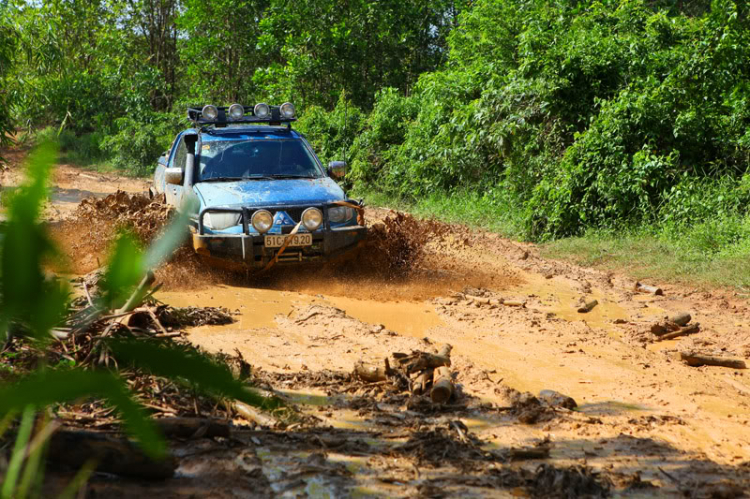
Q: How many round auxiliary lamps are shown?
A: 6